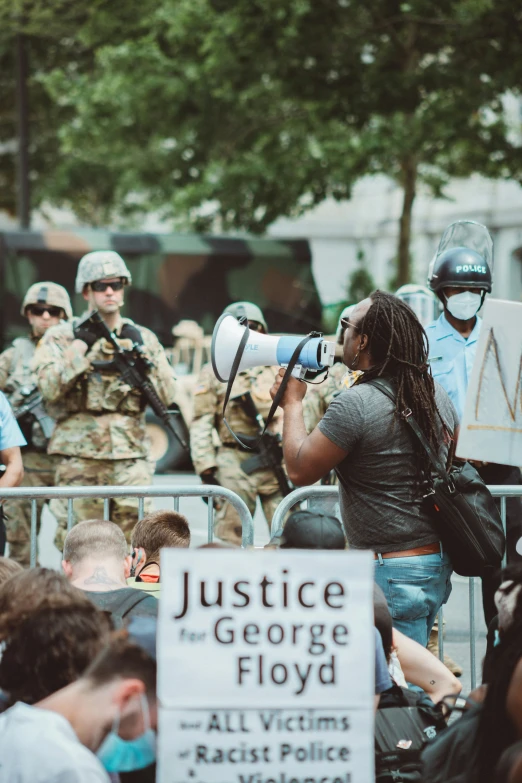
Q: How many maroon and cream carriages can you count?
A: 0